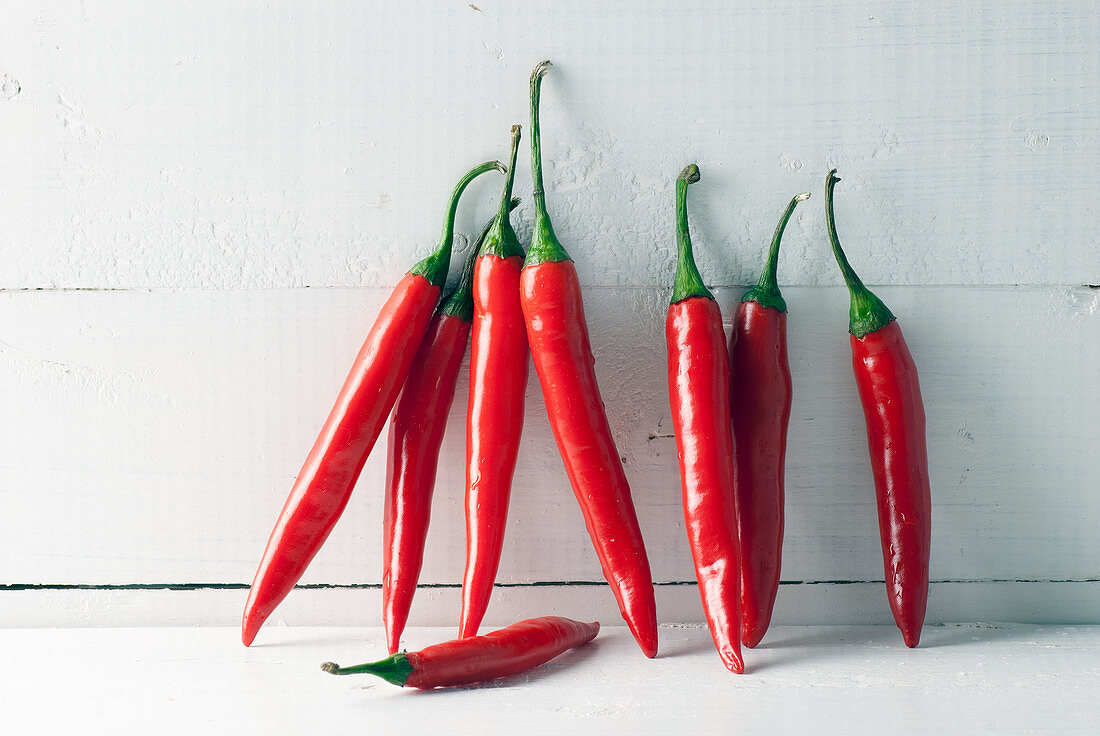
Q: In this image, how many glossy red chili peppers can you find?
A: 8